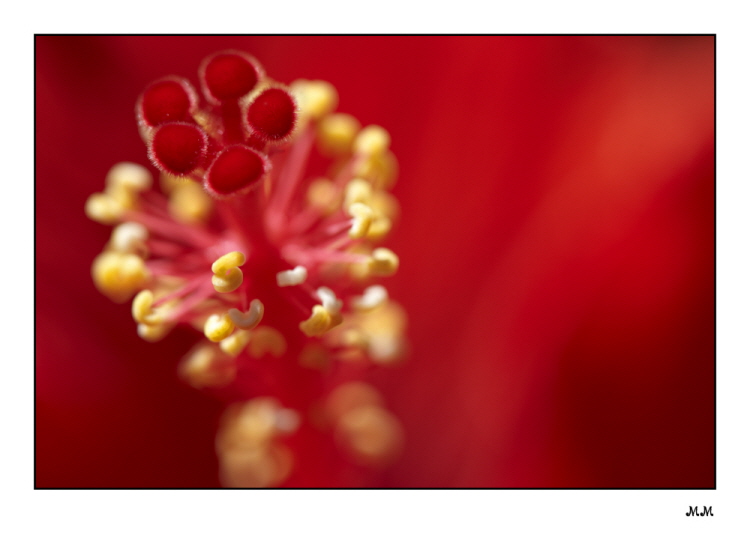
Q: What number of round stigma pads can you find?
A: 5